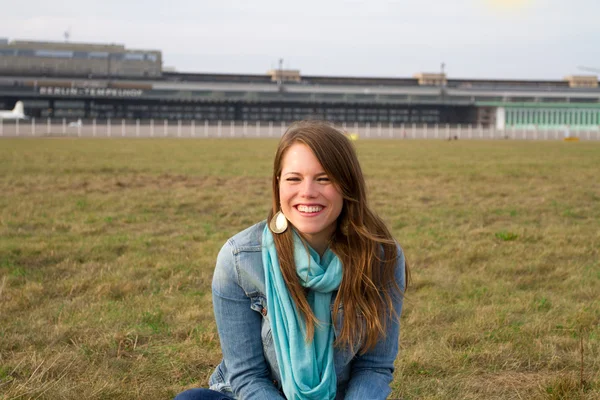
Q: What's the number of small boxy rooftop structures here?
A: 3